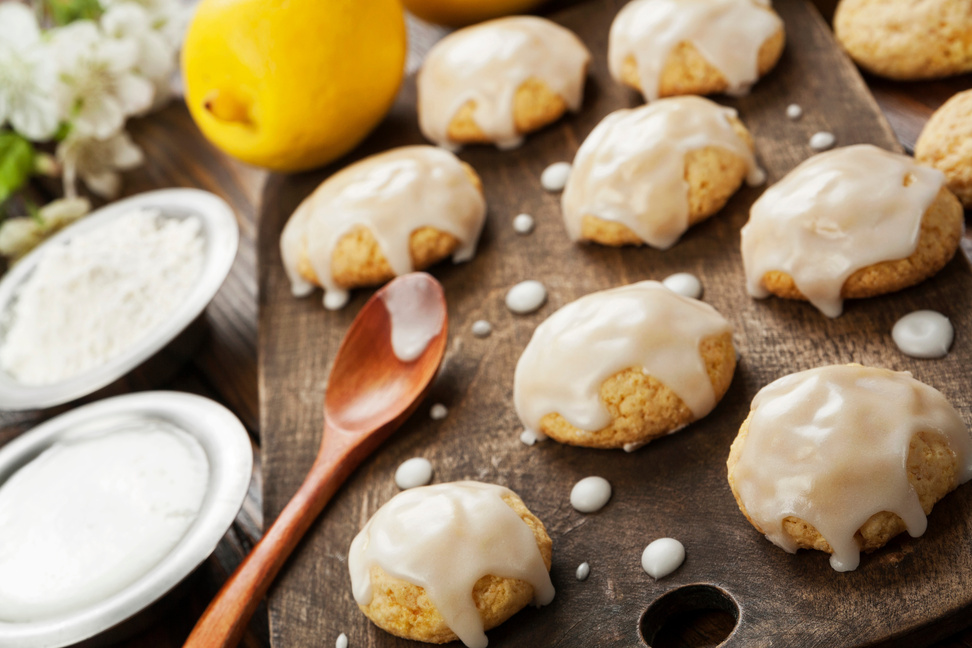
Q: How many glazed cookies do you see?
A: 8